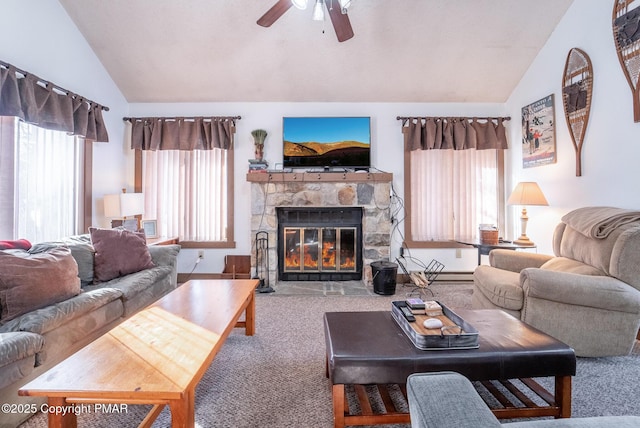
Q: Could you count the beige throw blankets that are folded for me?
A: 1